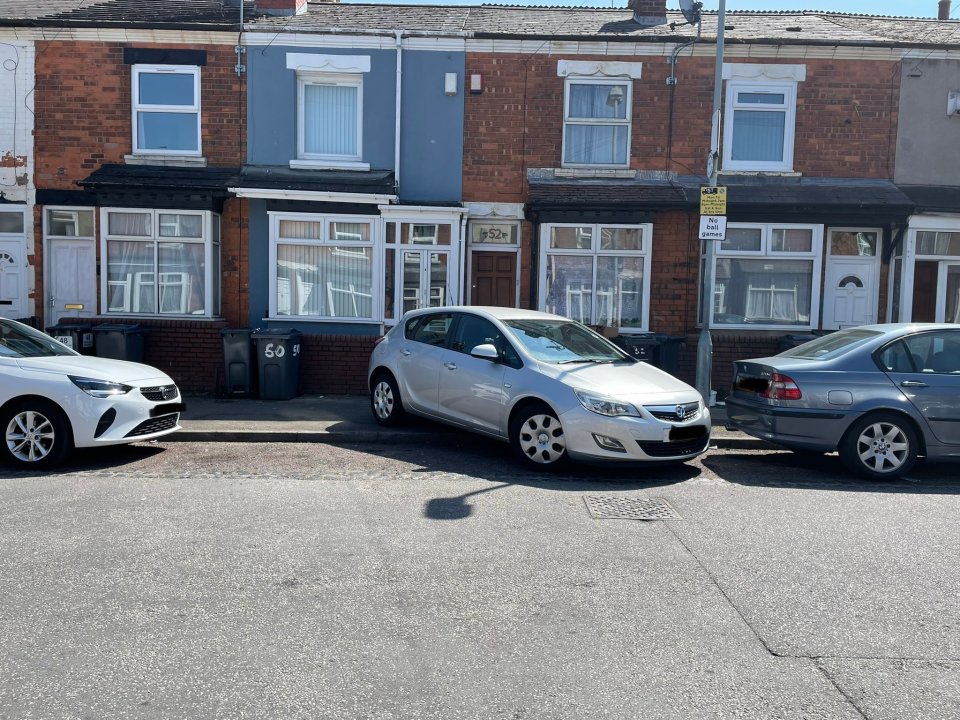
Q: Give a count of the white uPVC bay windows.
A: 4